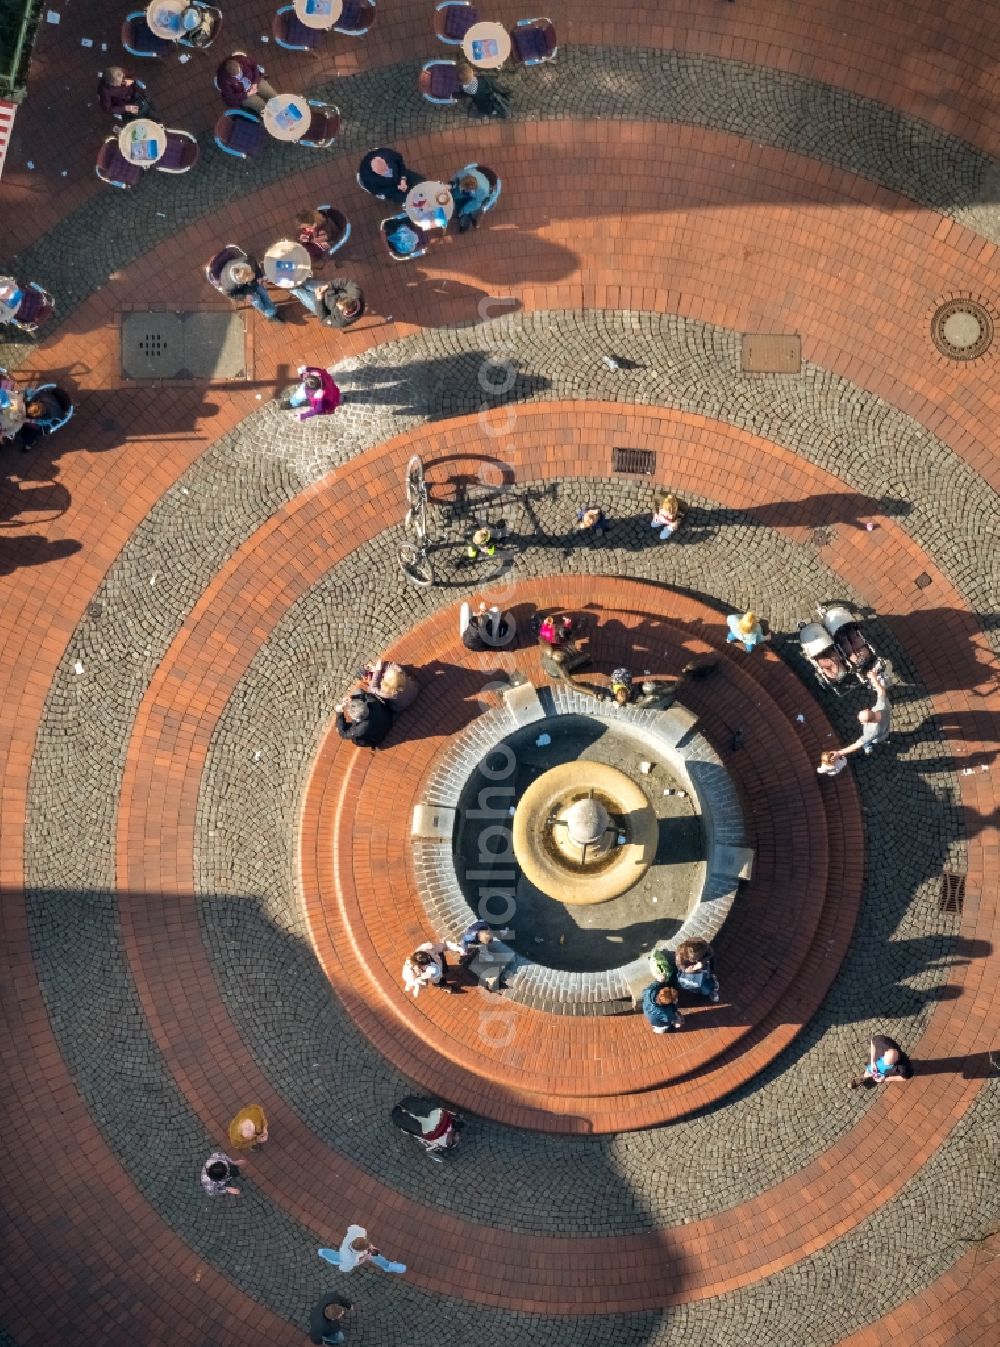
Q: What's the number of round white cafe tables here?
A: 9